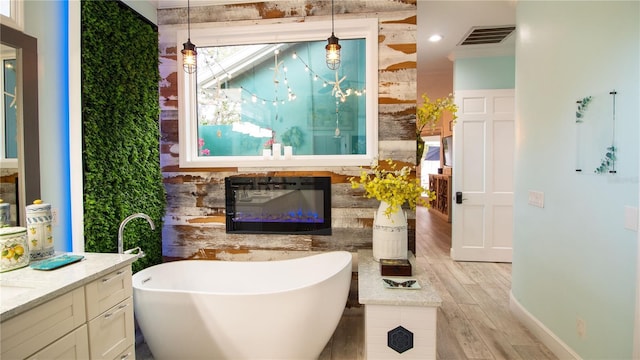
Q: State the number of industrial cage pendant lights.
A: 2